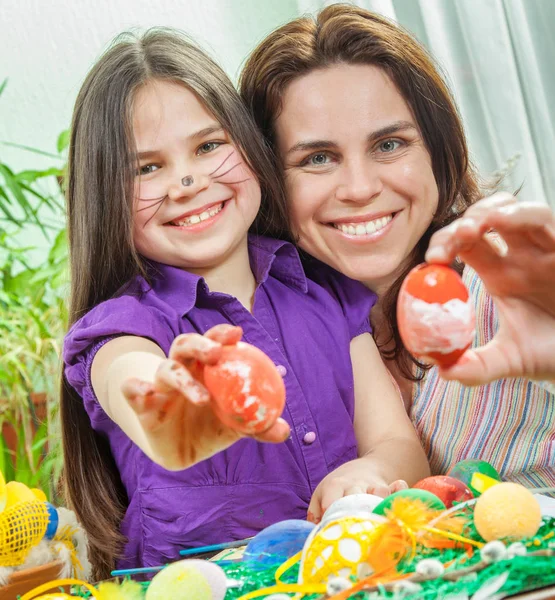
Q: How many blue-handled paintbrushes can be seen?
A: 2